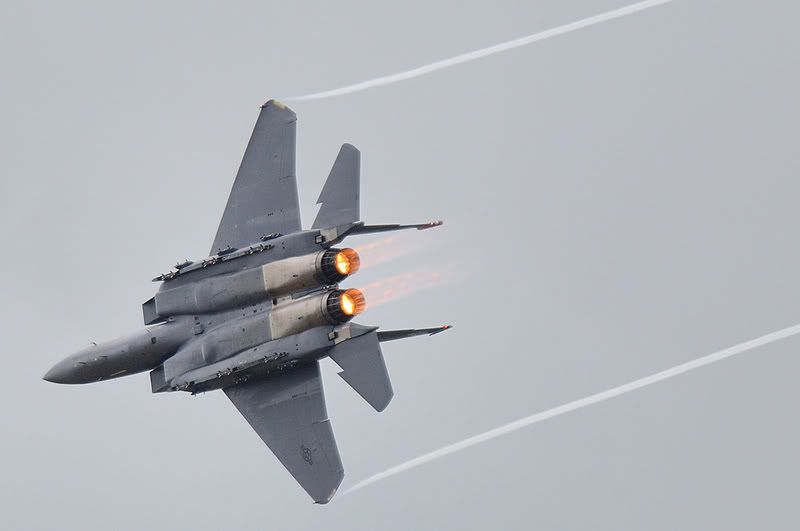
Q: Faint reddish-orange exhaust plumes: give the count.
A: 2